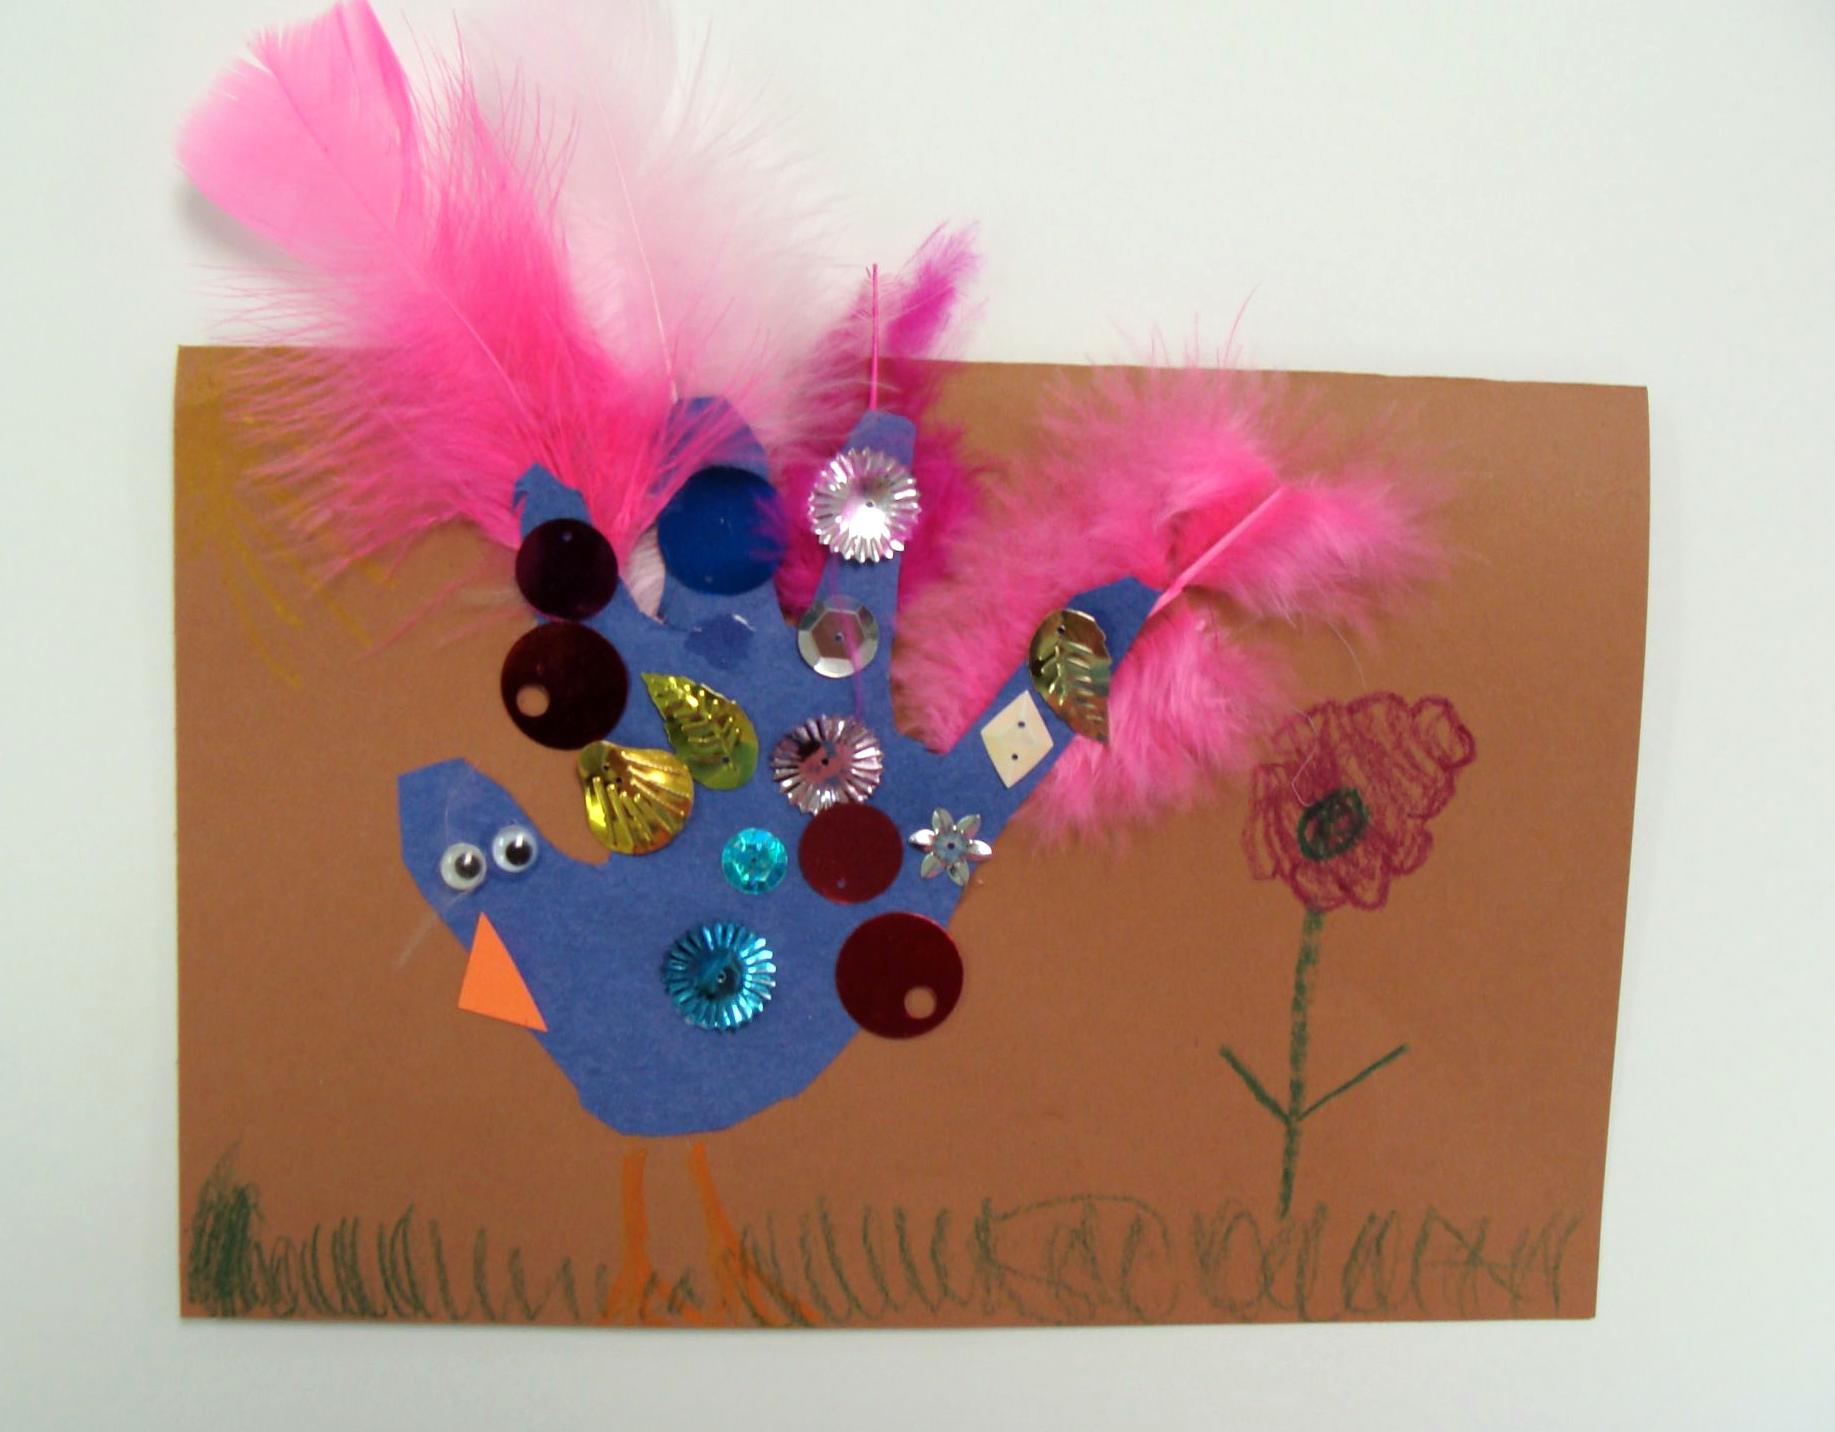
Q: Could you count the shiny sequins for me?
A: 15